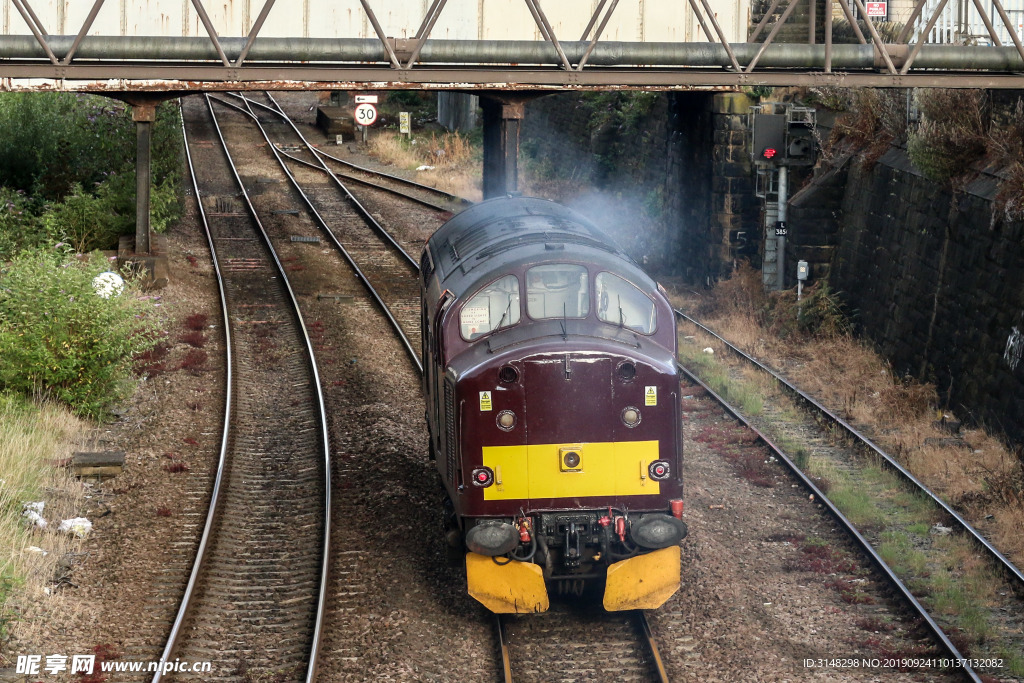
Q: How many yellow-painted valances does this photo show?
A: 2